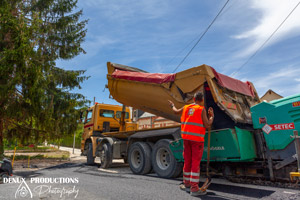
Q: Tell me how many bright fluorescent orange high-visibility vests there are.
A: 1